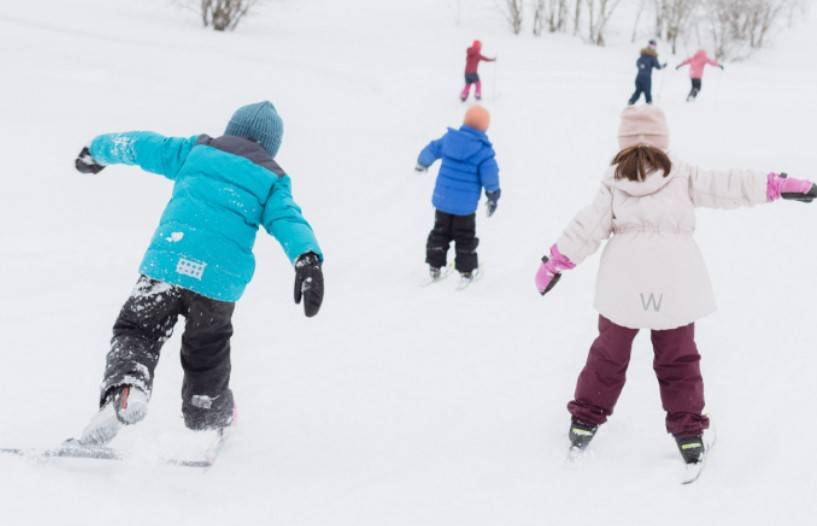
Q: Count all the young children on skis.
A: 6